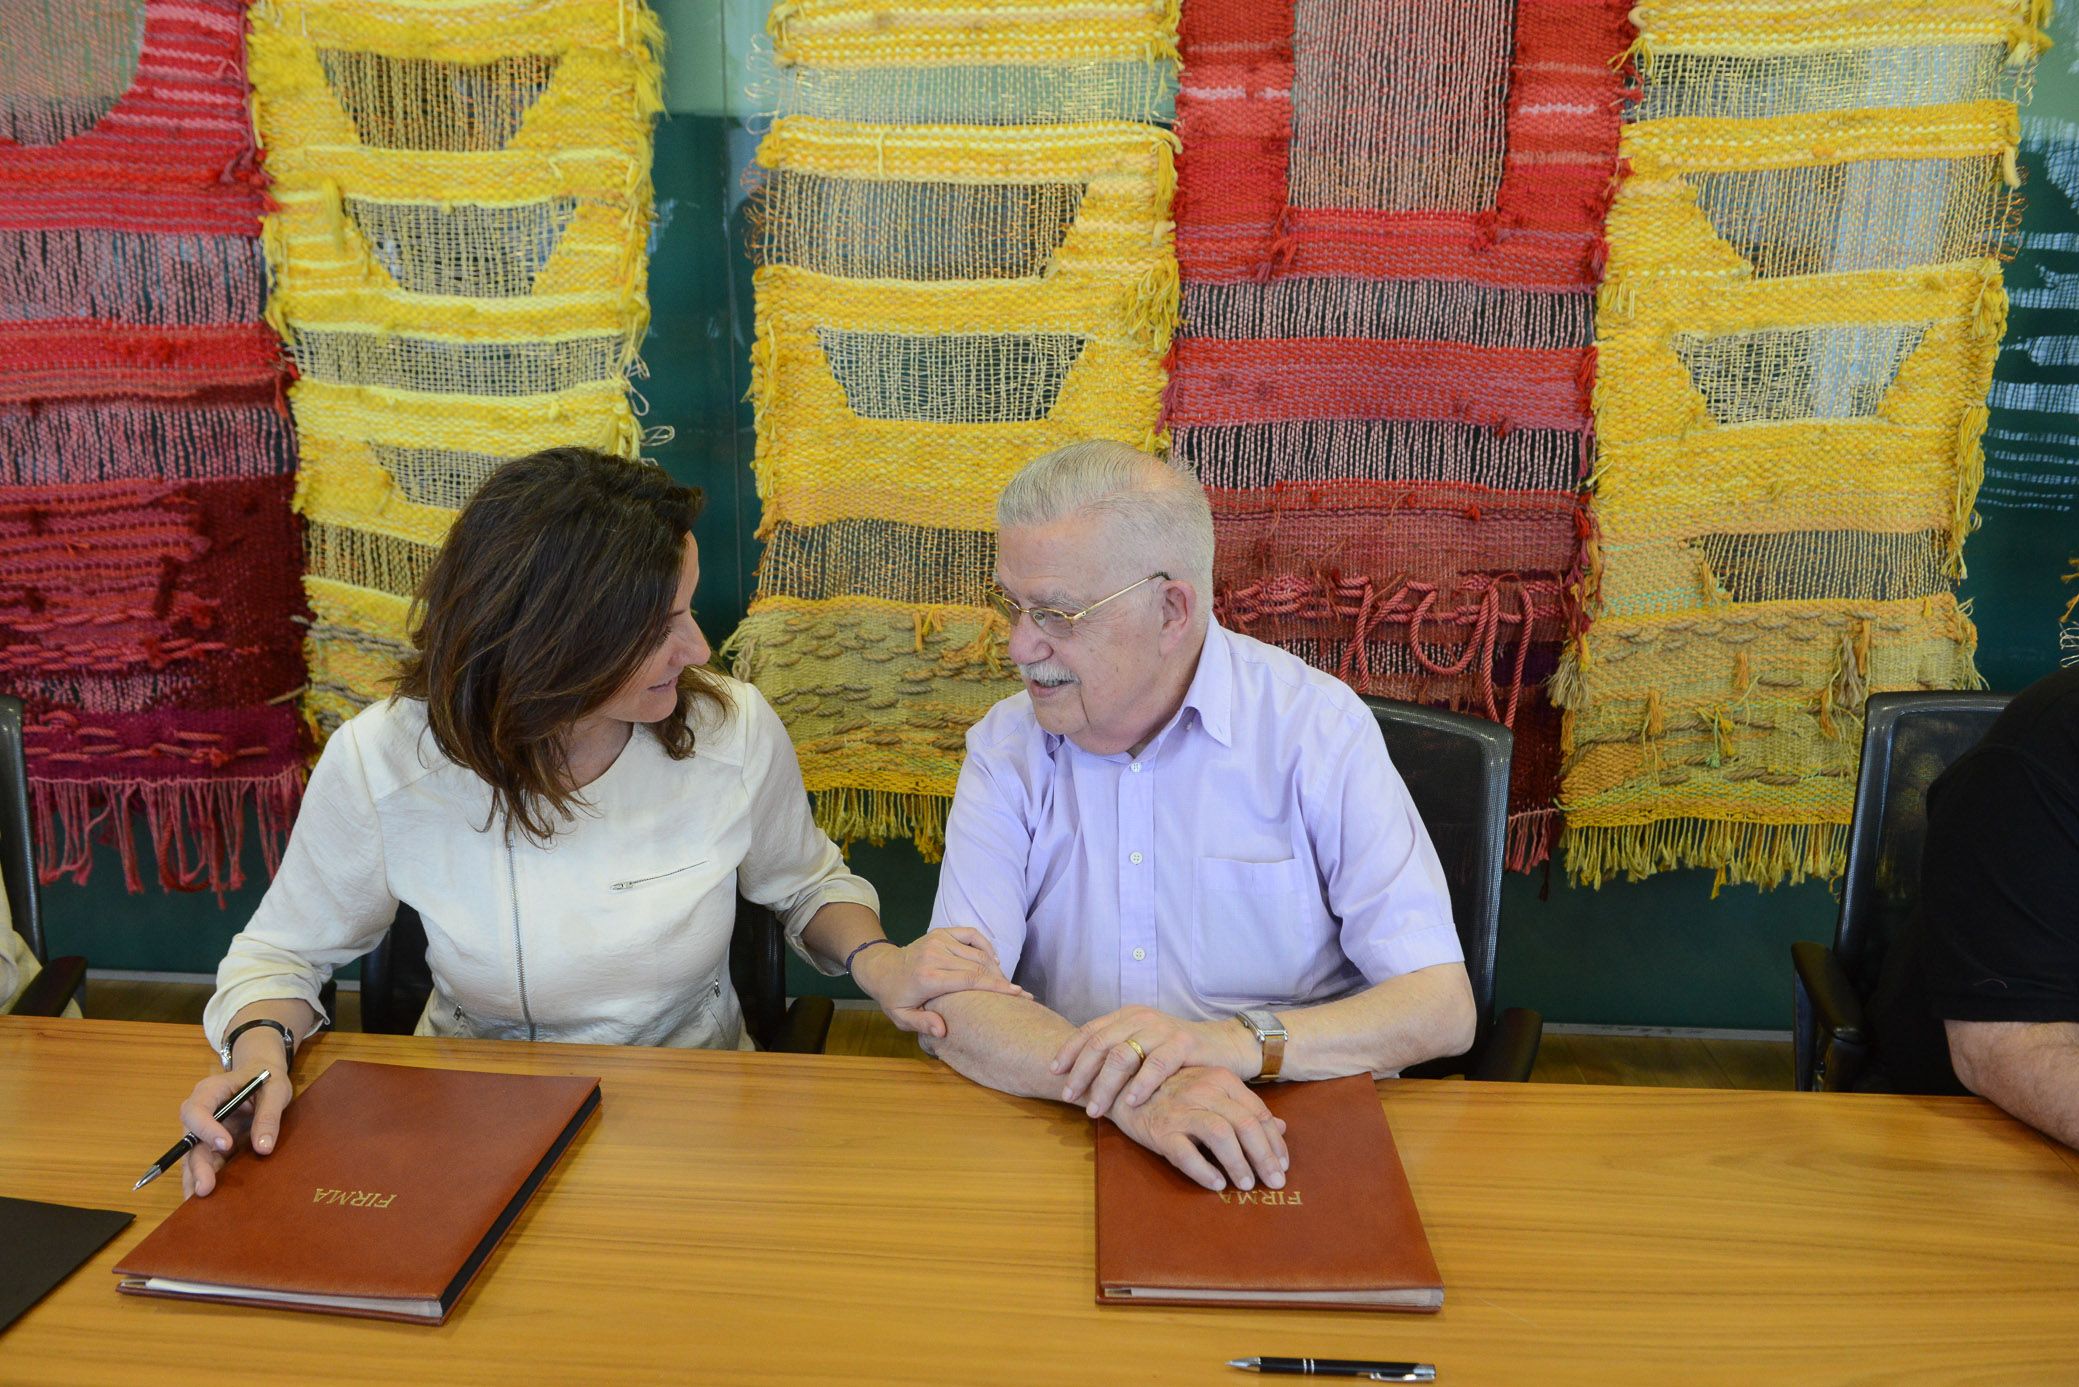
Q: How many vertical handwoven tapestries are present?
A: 5